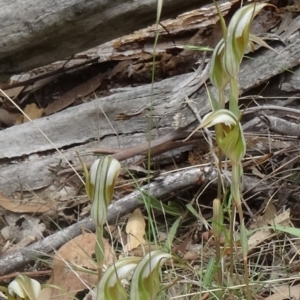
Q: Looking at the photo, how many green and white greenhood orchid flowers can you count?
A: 7